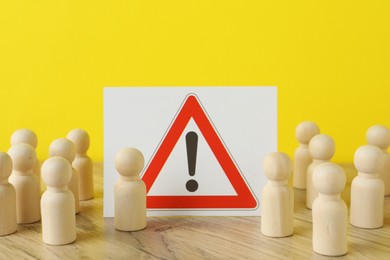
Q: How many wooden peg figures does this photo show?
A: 13